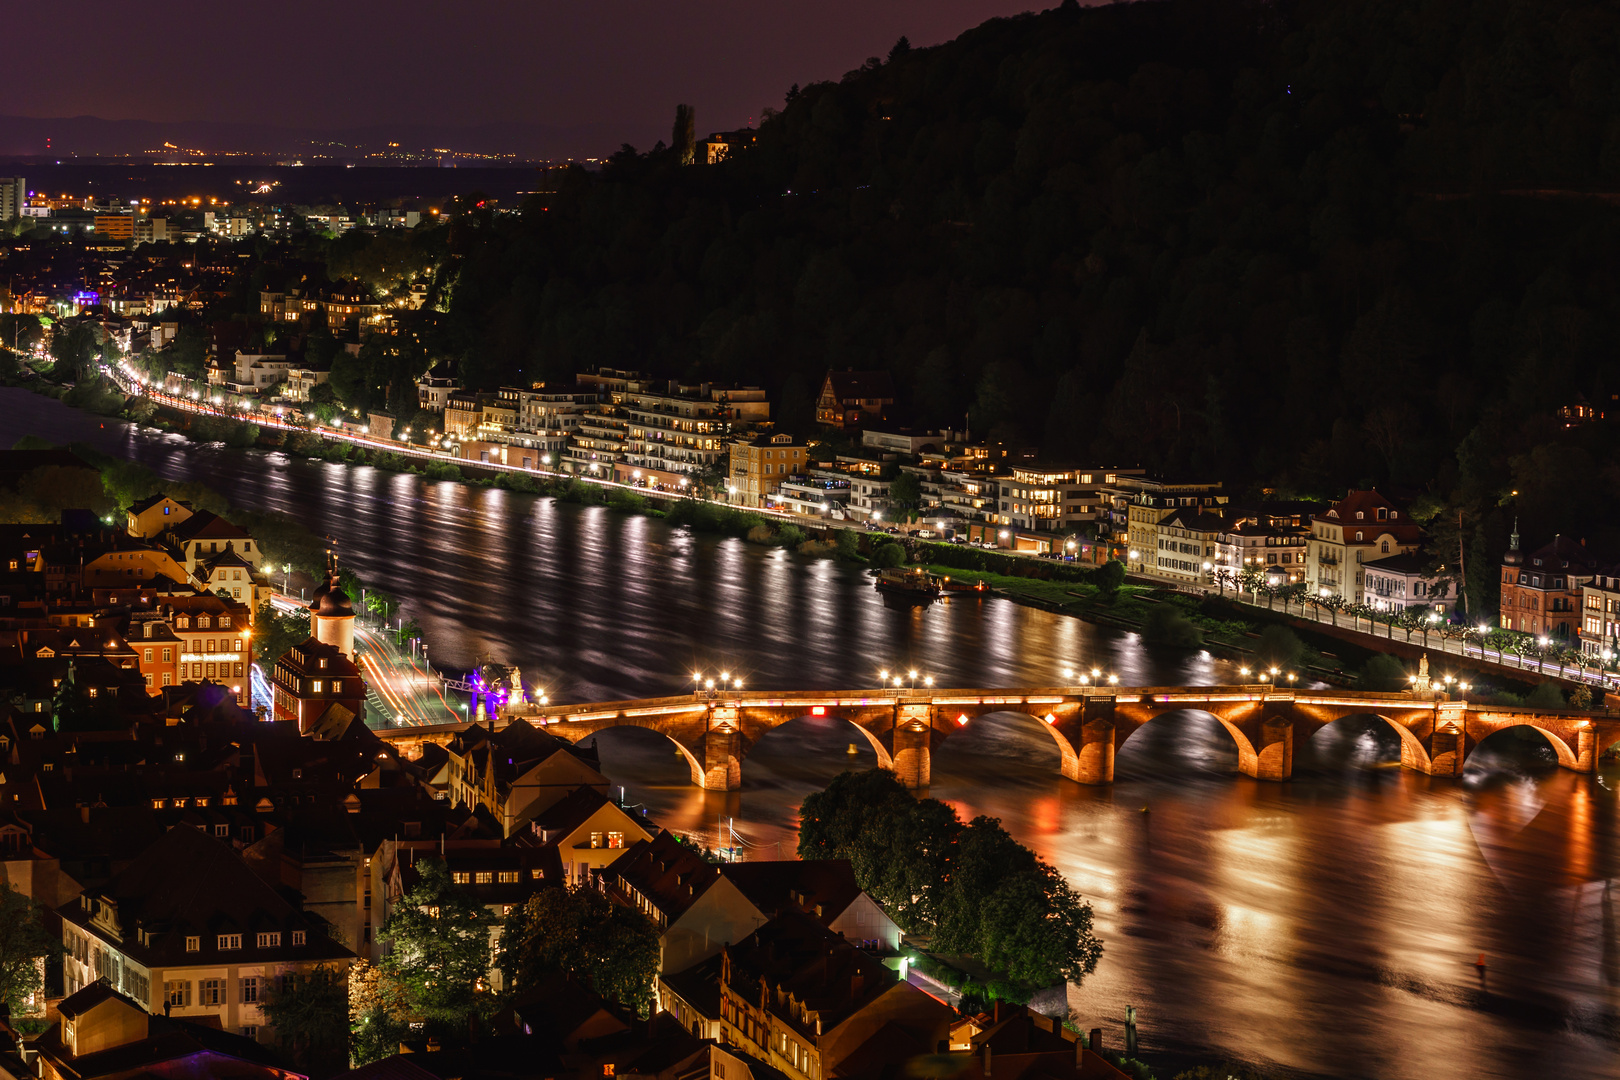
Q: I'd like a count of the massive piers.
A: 6